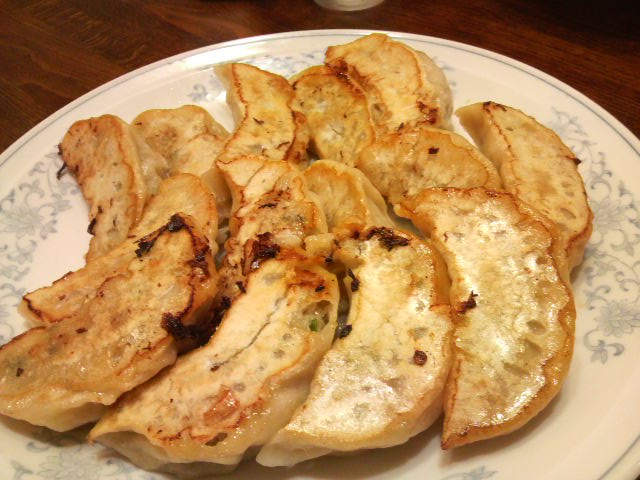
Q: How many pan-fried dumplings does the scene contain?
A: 14